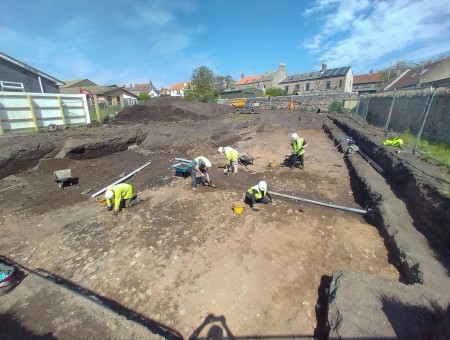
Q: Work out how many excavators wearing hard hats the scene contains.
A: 5